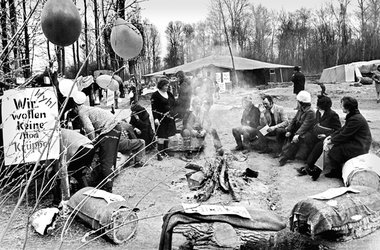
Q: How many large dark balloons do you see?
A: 2